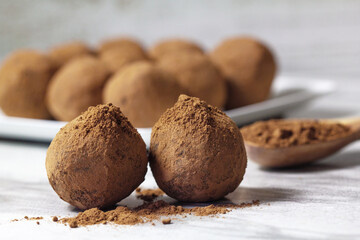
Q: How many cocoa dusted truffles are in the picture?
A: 10